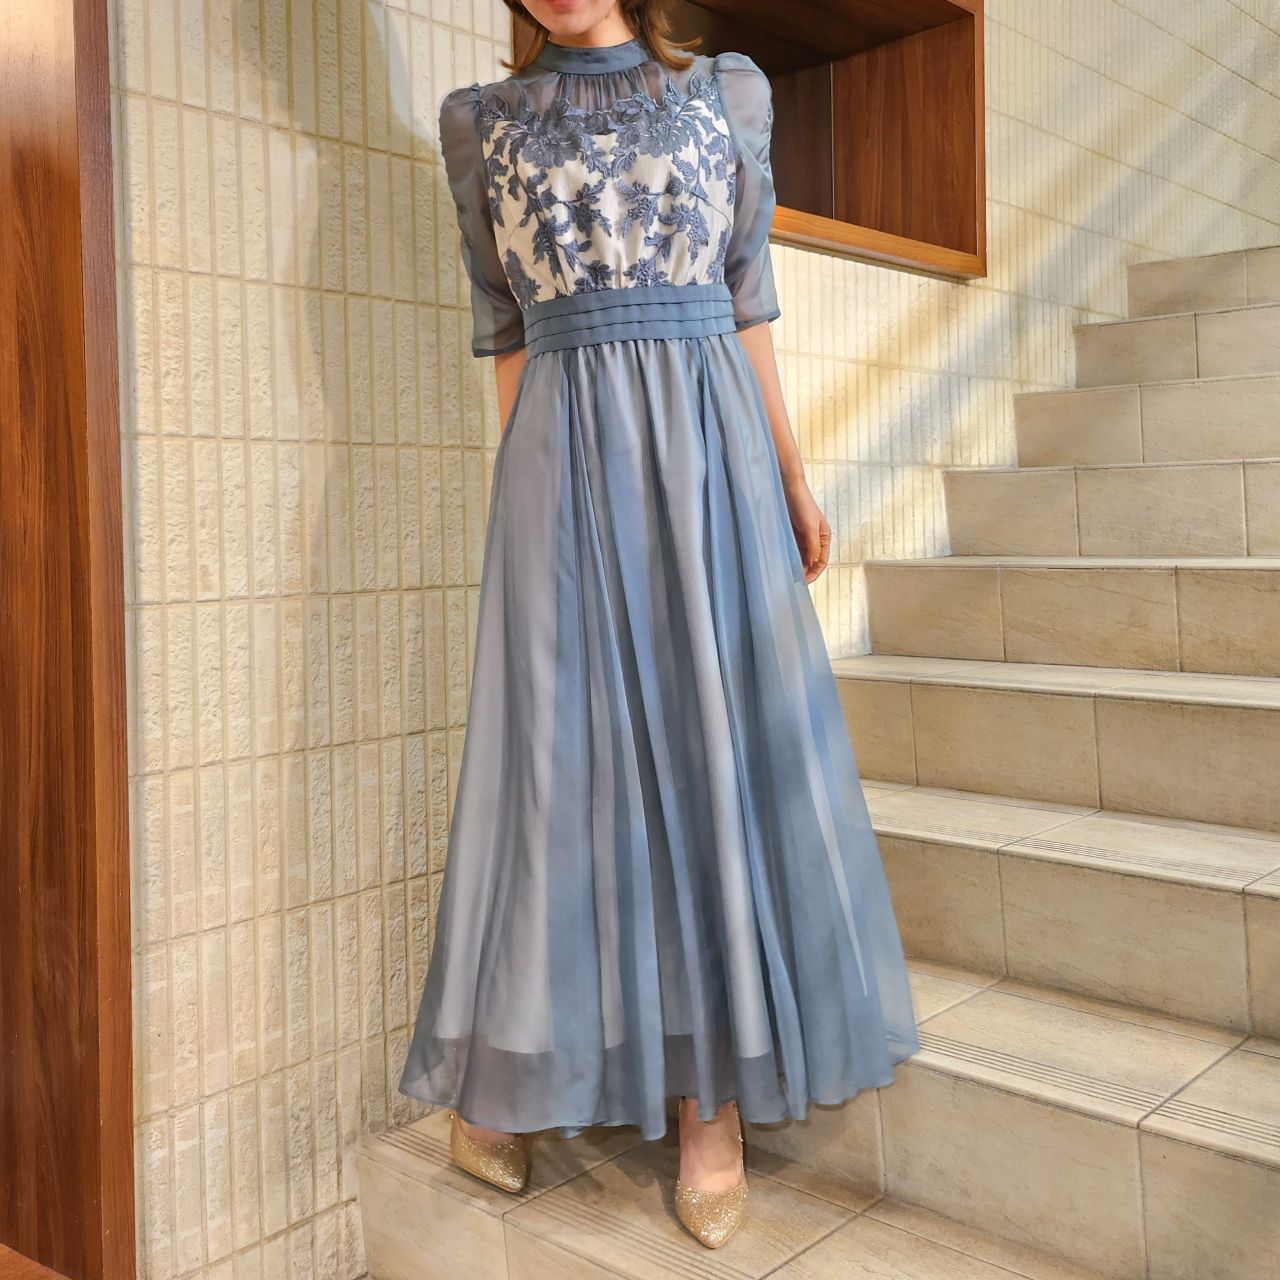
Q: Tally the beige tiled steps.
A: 9